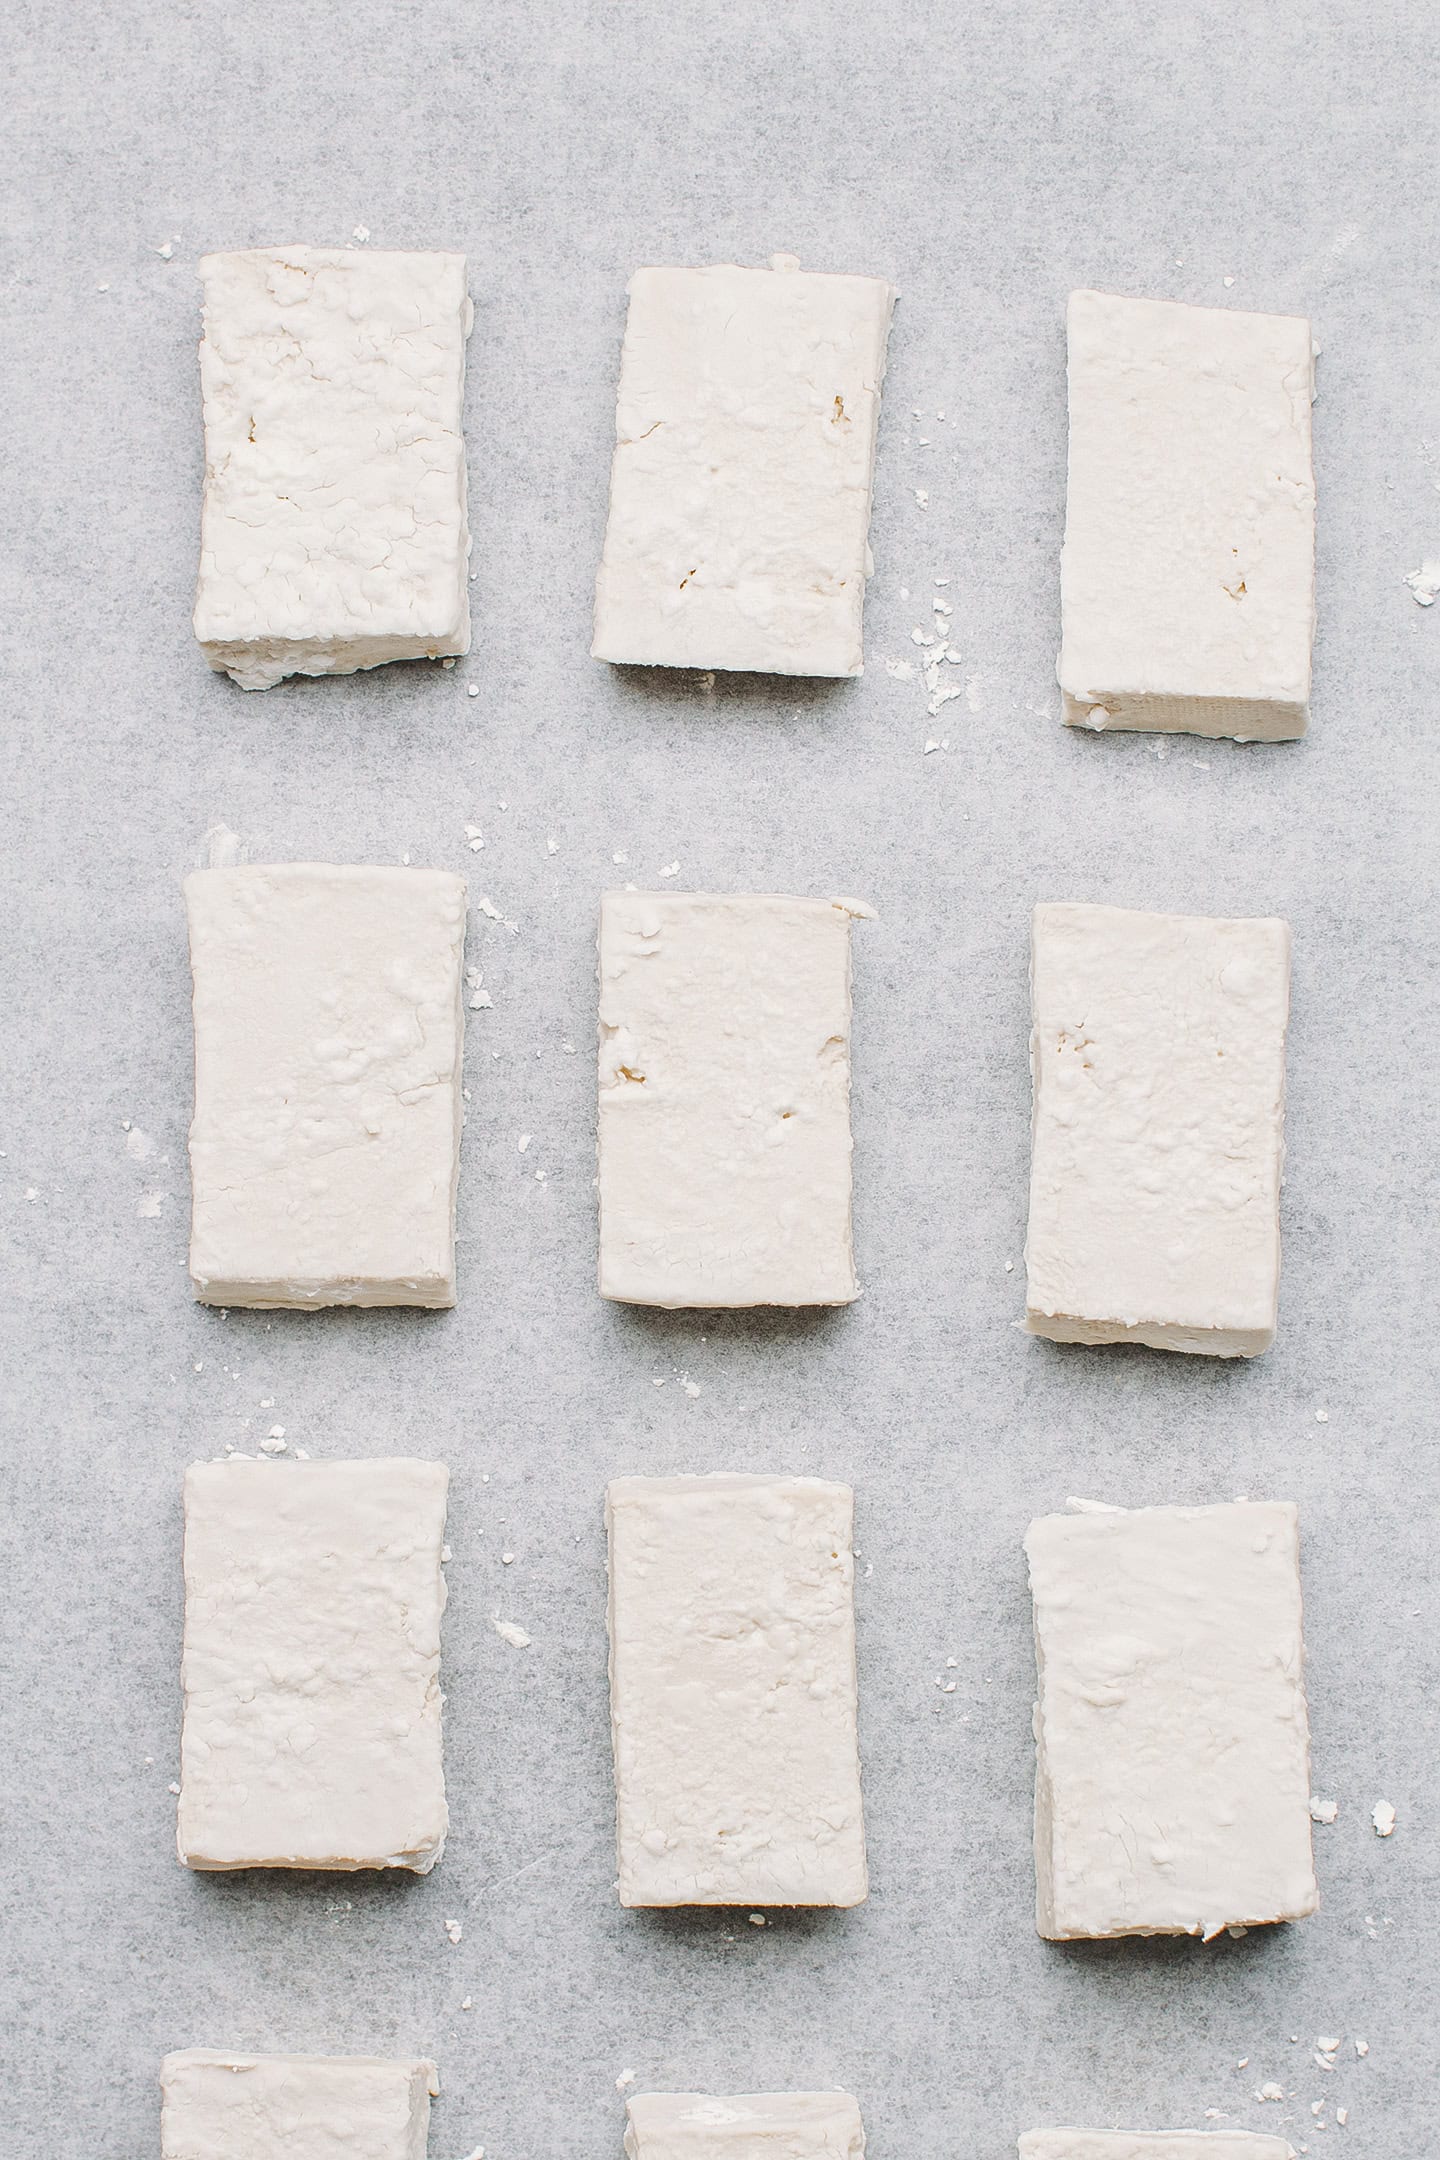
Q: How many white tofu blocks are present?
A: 12